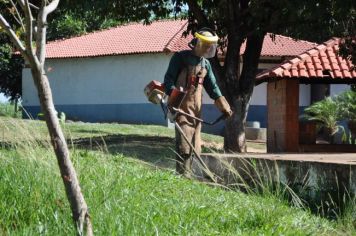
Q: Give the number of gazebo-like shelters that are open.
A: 1